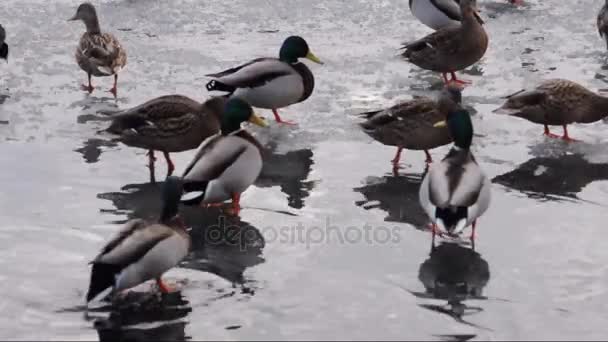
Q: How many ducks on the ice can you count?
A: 12